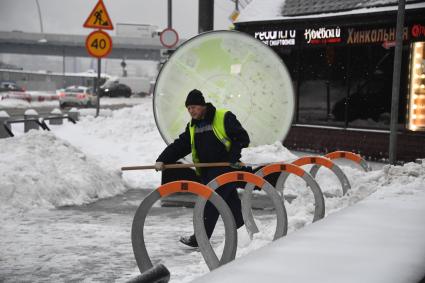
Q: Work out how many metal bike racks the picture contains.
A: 5